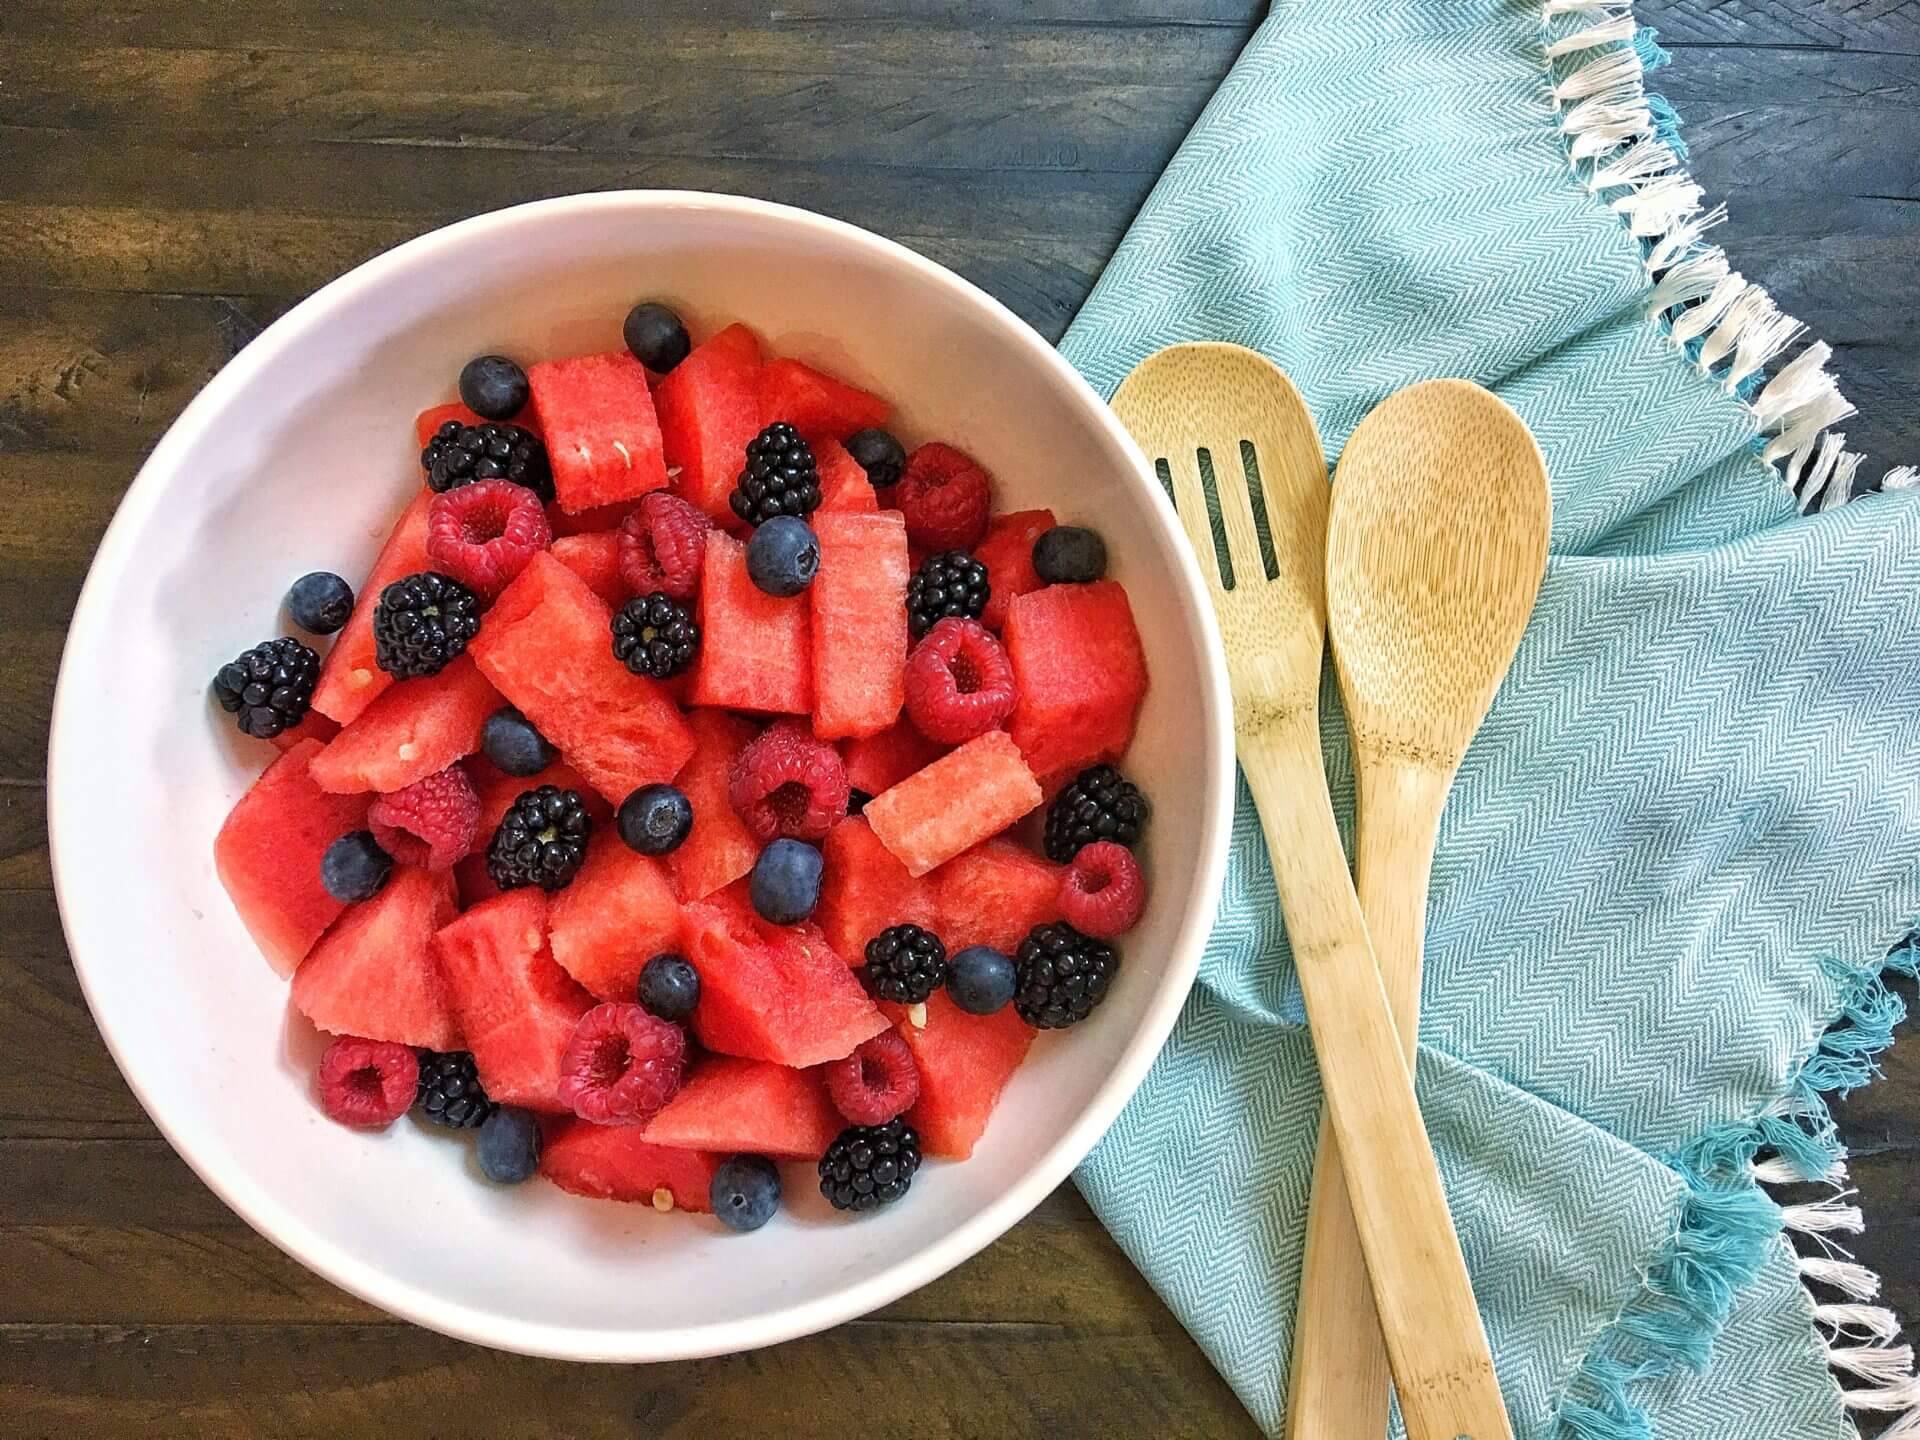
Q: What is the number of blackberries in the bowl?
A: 12